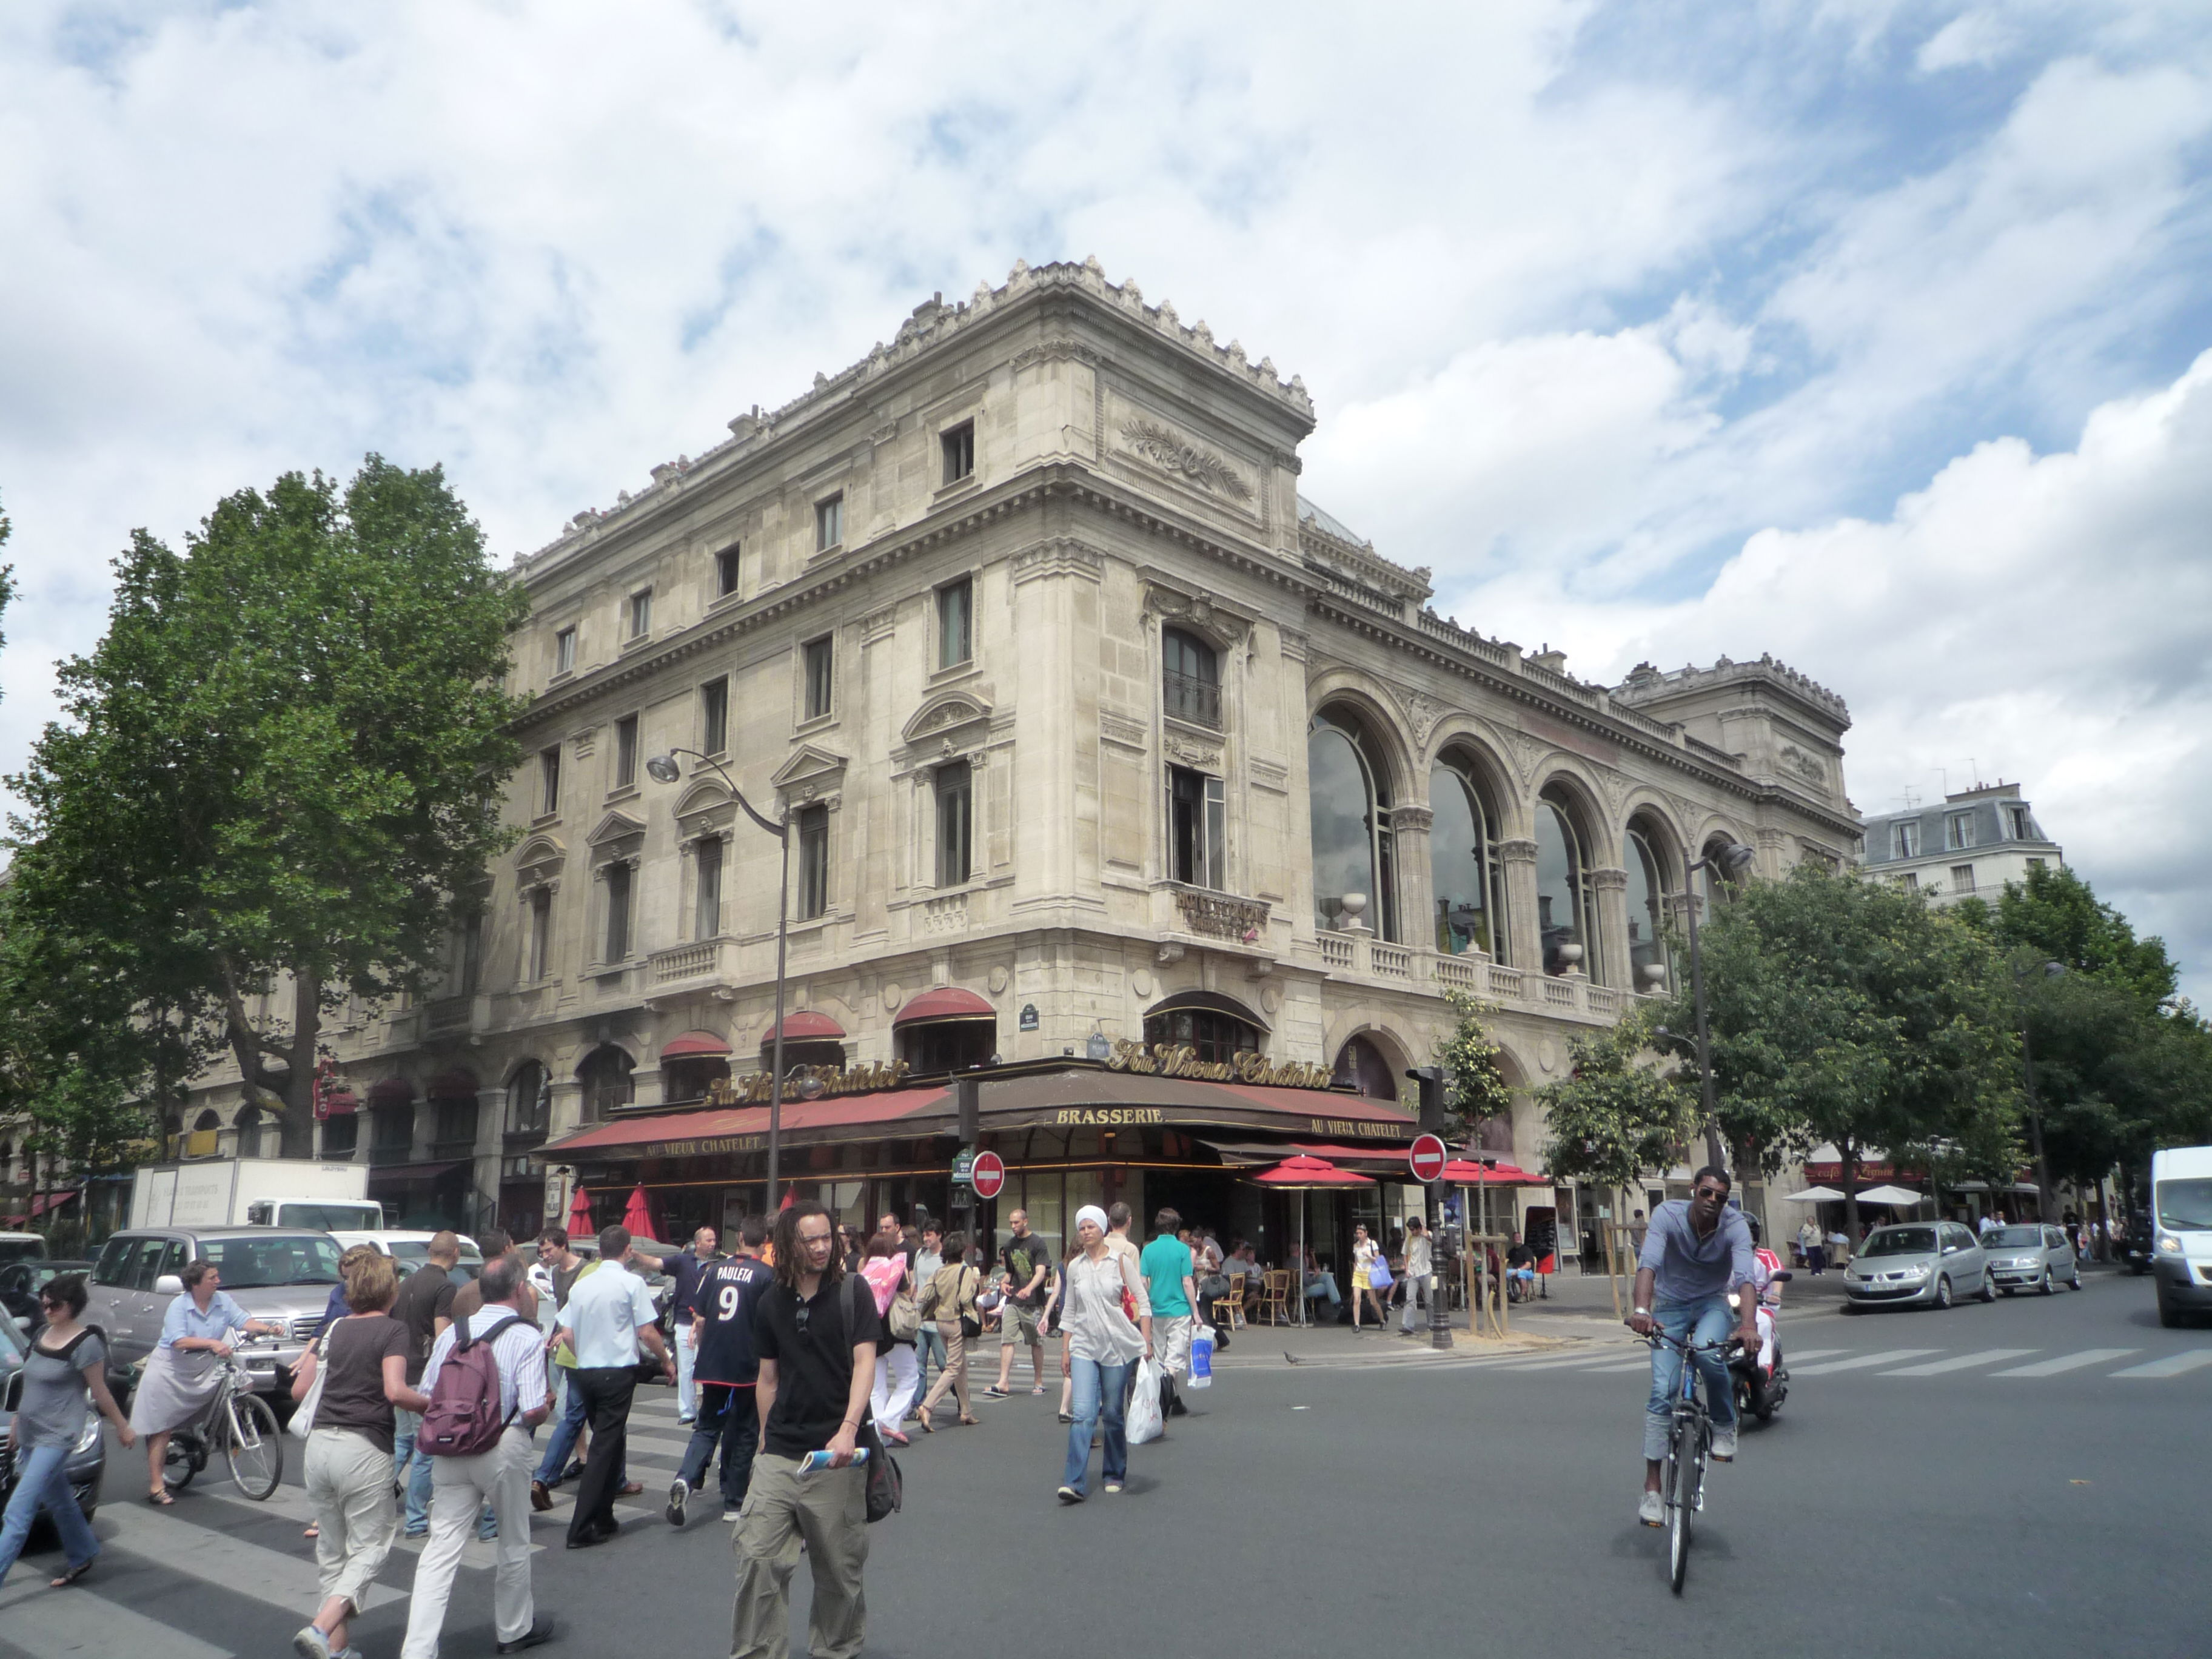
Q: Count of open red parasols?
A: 3